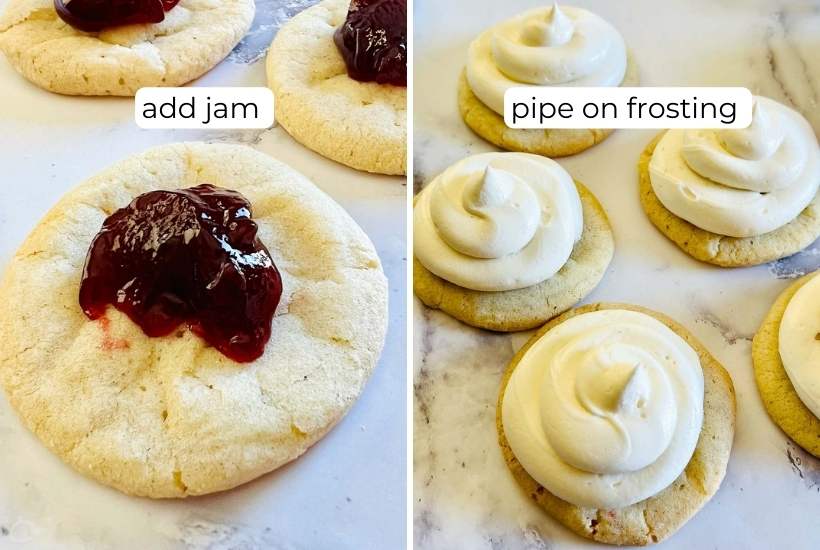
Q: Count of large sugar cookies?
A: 8